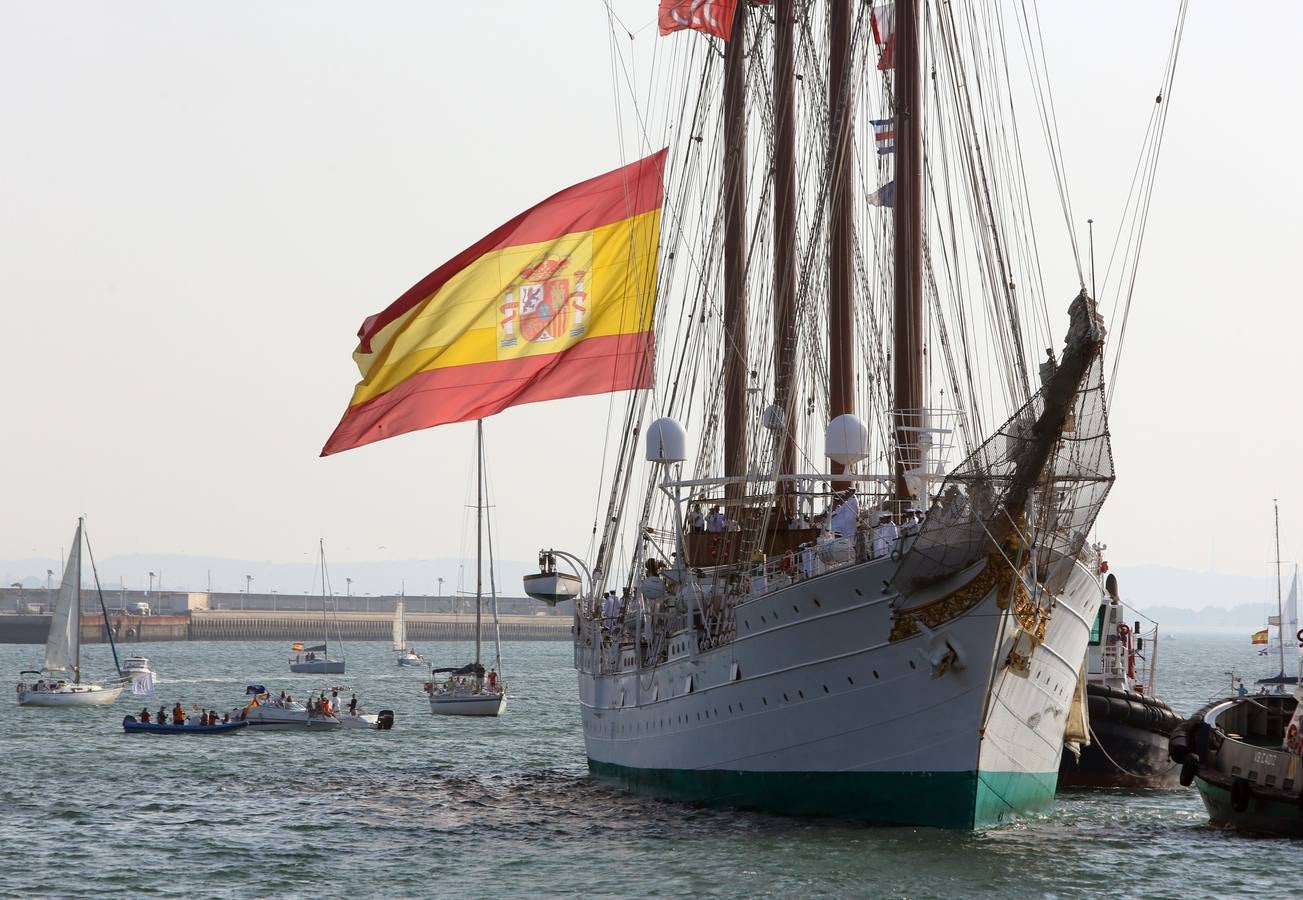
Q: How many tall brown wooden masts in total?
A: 4